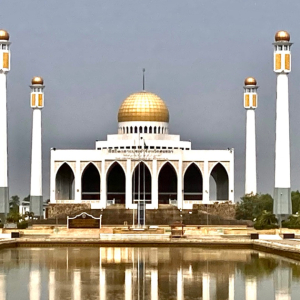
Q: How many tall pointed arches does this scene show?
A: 7